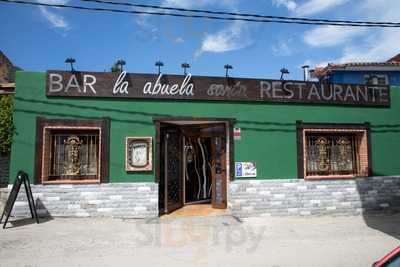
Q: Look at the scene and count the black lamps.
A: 6